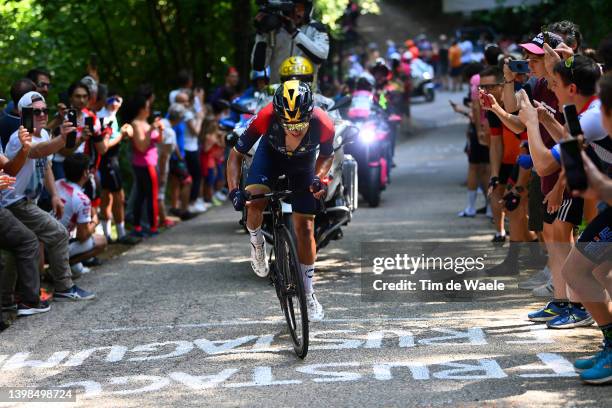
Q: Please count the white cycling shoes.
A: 2